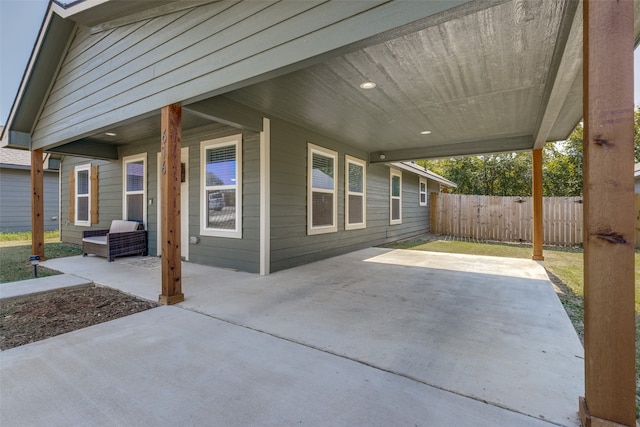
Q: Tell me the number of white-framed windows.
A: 7